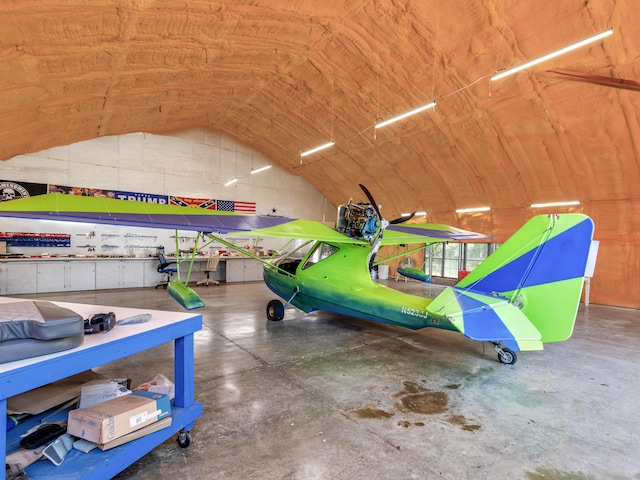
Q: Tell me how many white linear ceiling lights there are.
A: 8